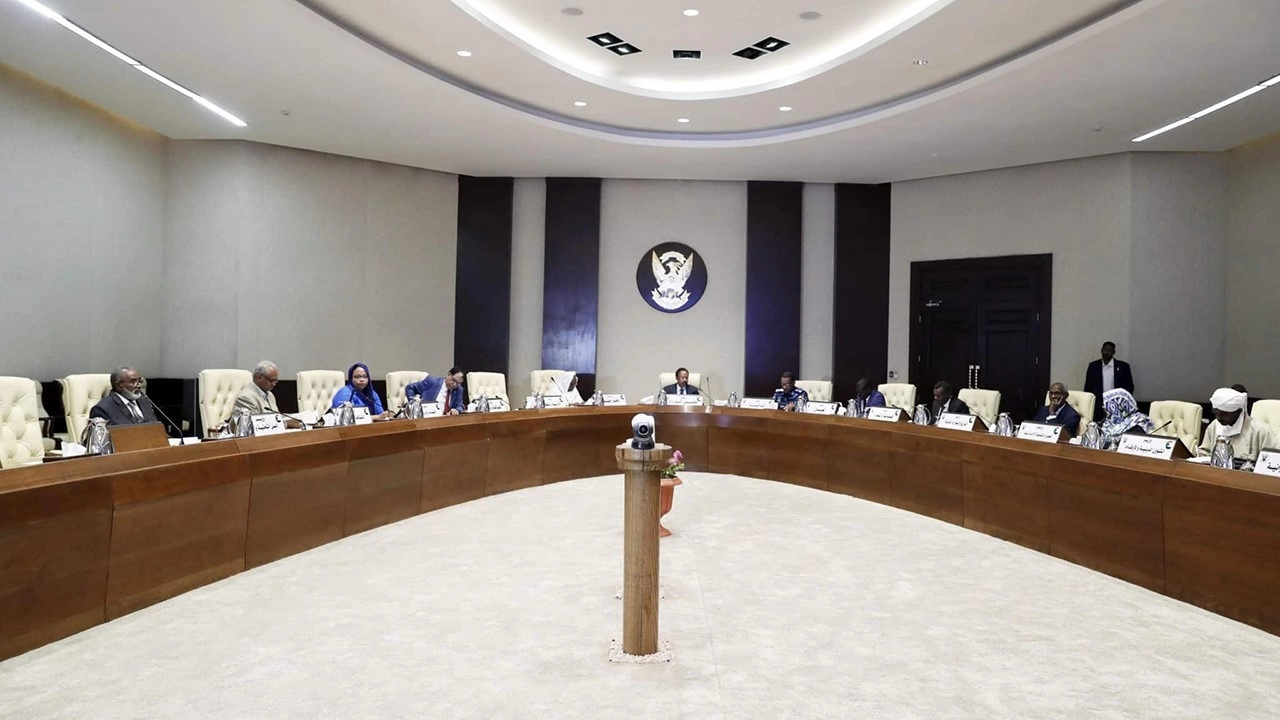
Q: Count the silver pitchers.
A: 15